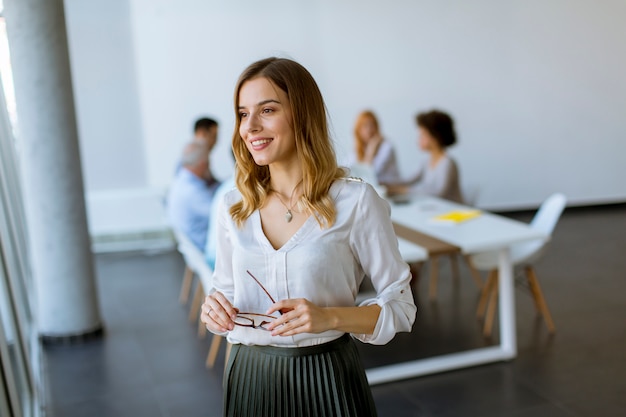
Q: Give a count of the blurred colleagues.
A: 4